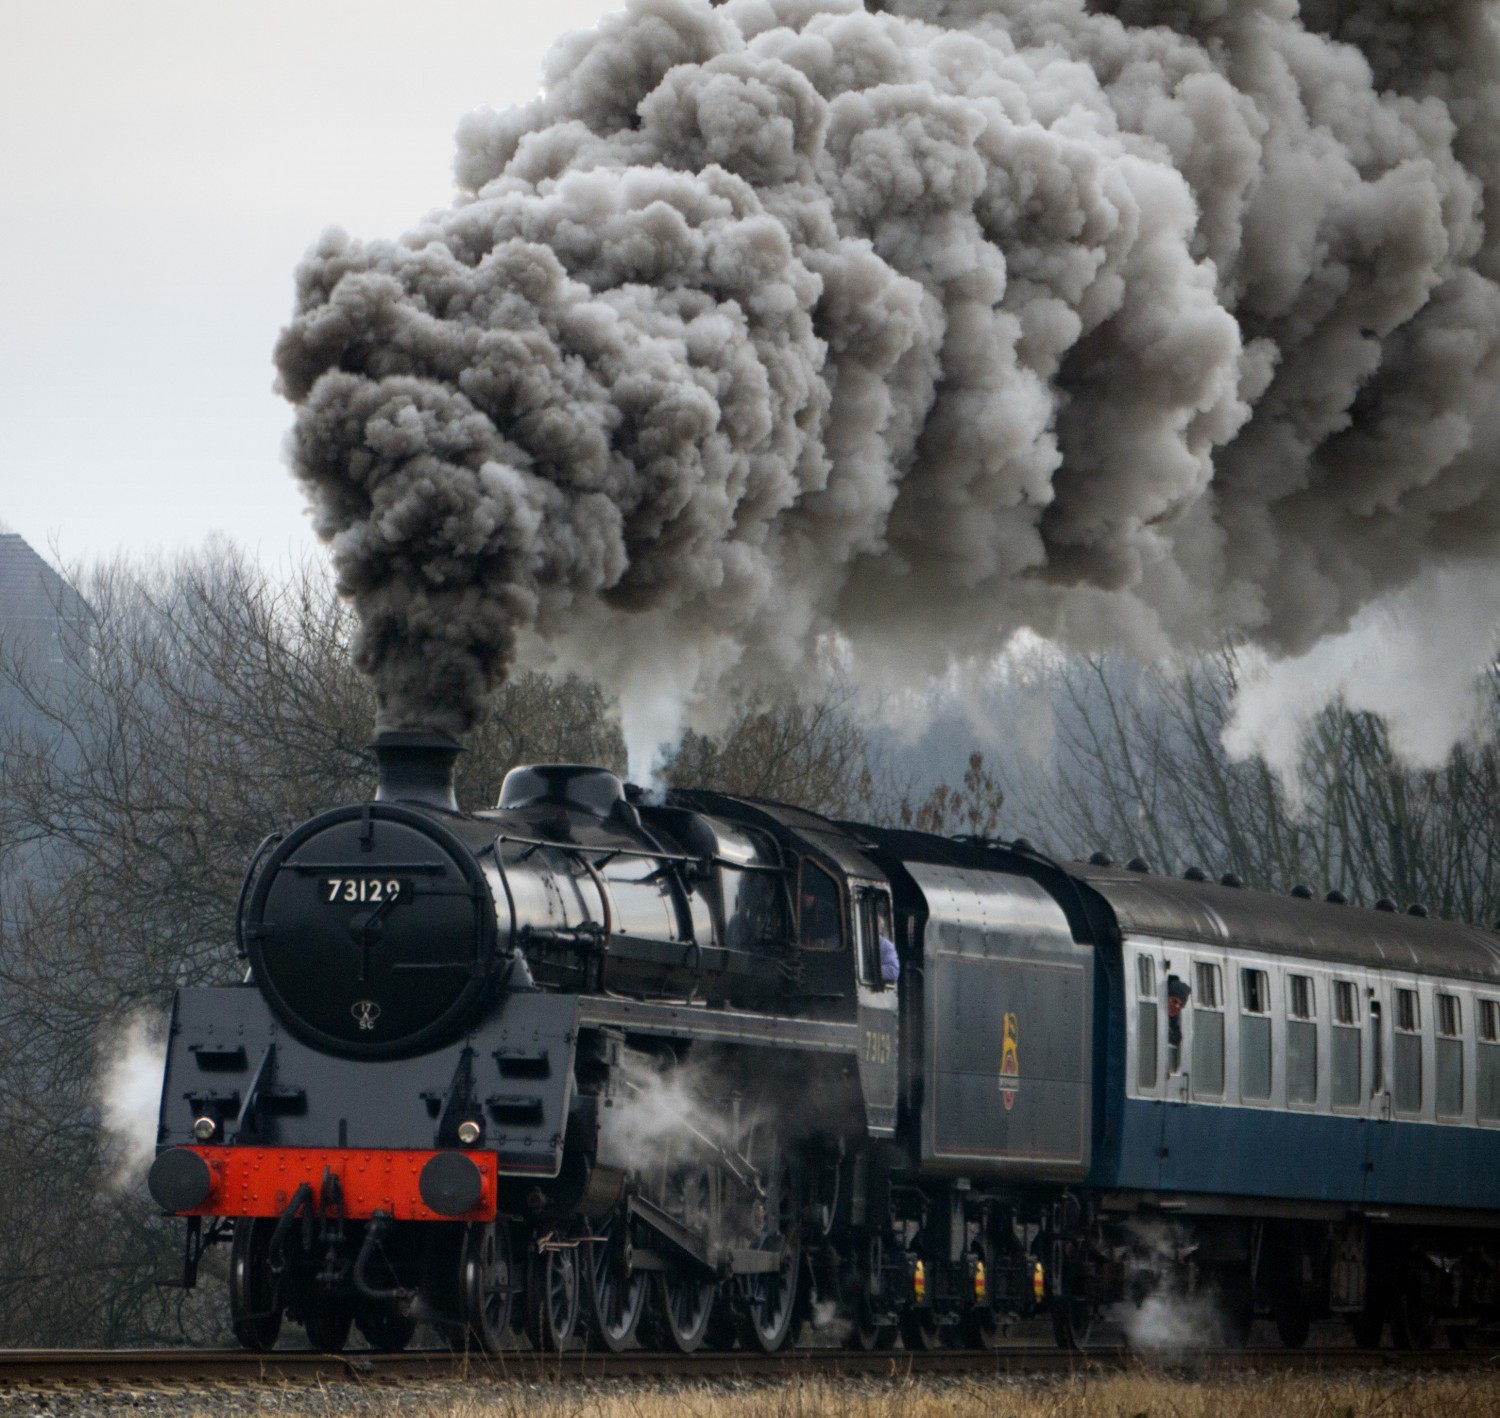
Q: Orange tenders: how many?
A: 0